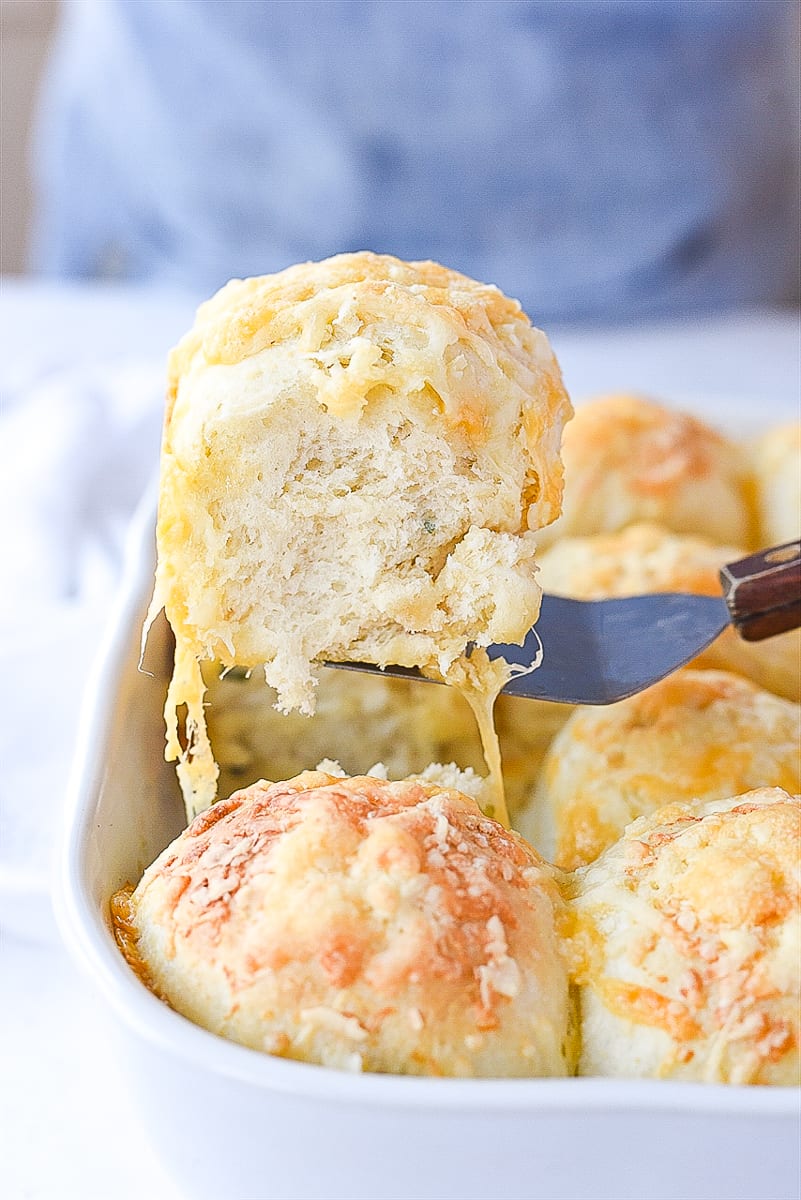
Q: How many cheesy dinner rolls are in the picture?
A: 7